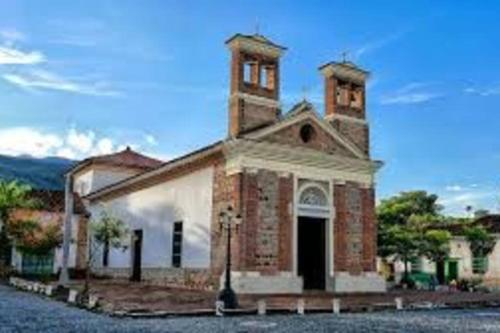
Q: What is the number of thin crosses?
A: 3